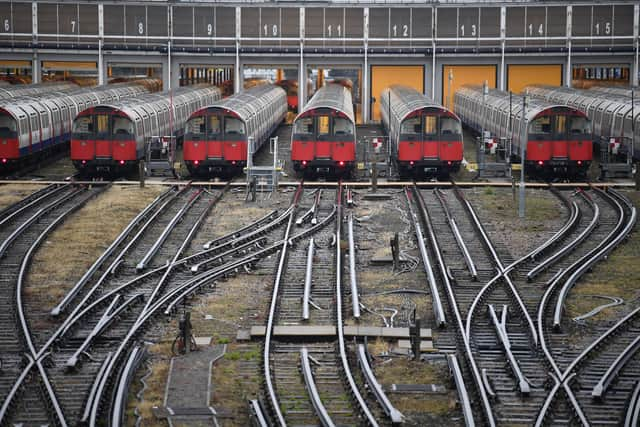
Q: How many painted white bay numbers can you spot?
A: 10